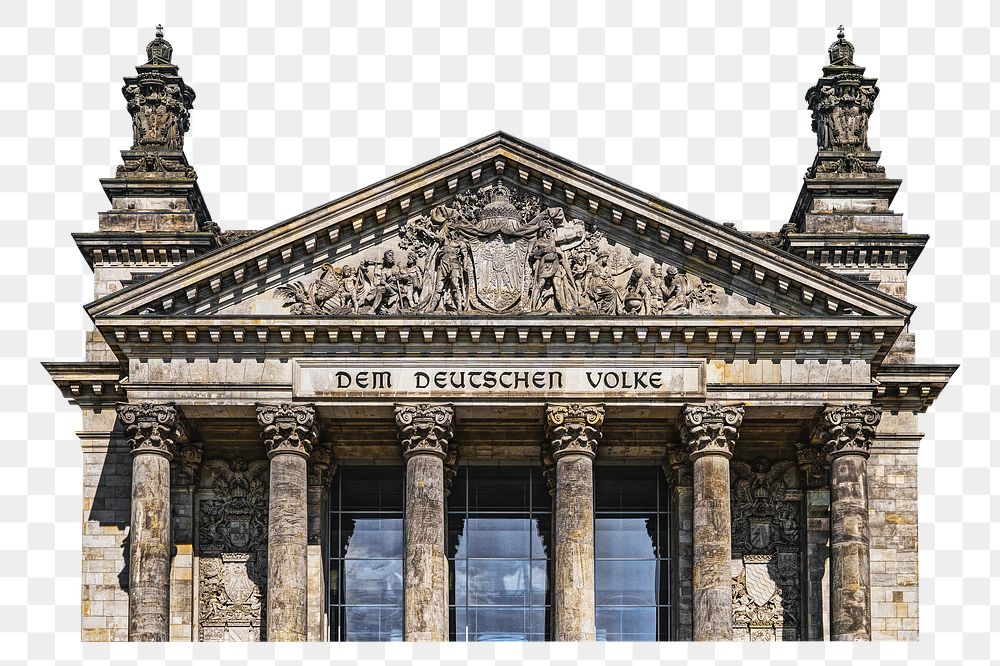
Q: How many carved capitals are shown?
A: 6